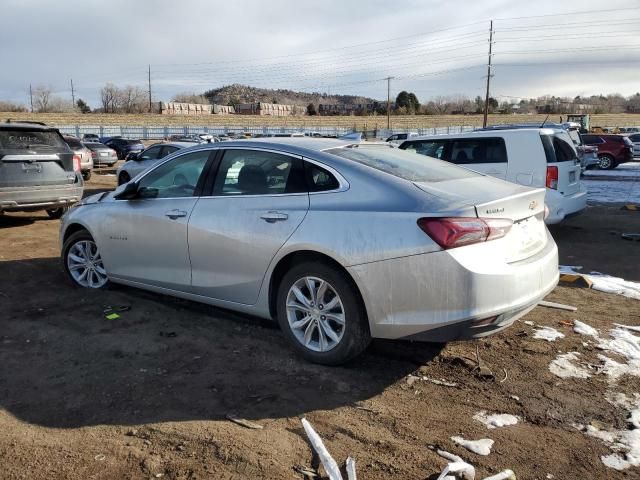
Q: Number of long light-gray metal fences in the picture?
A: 1